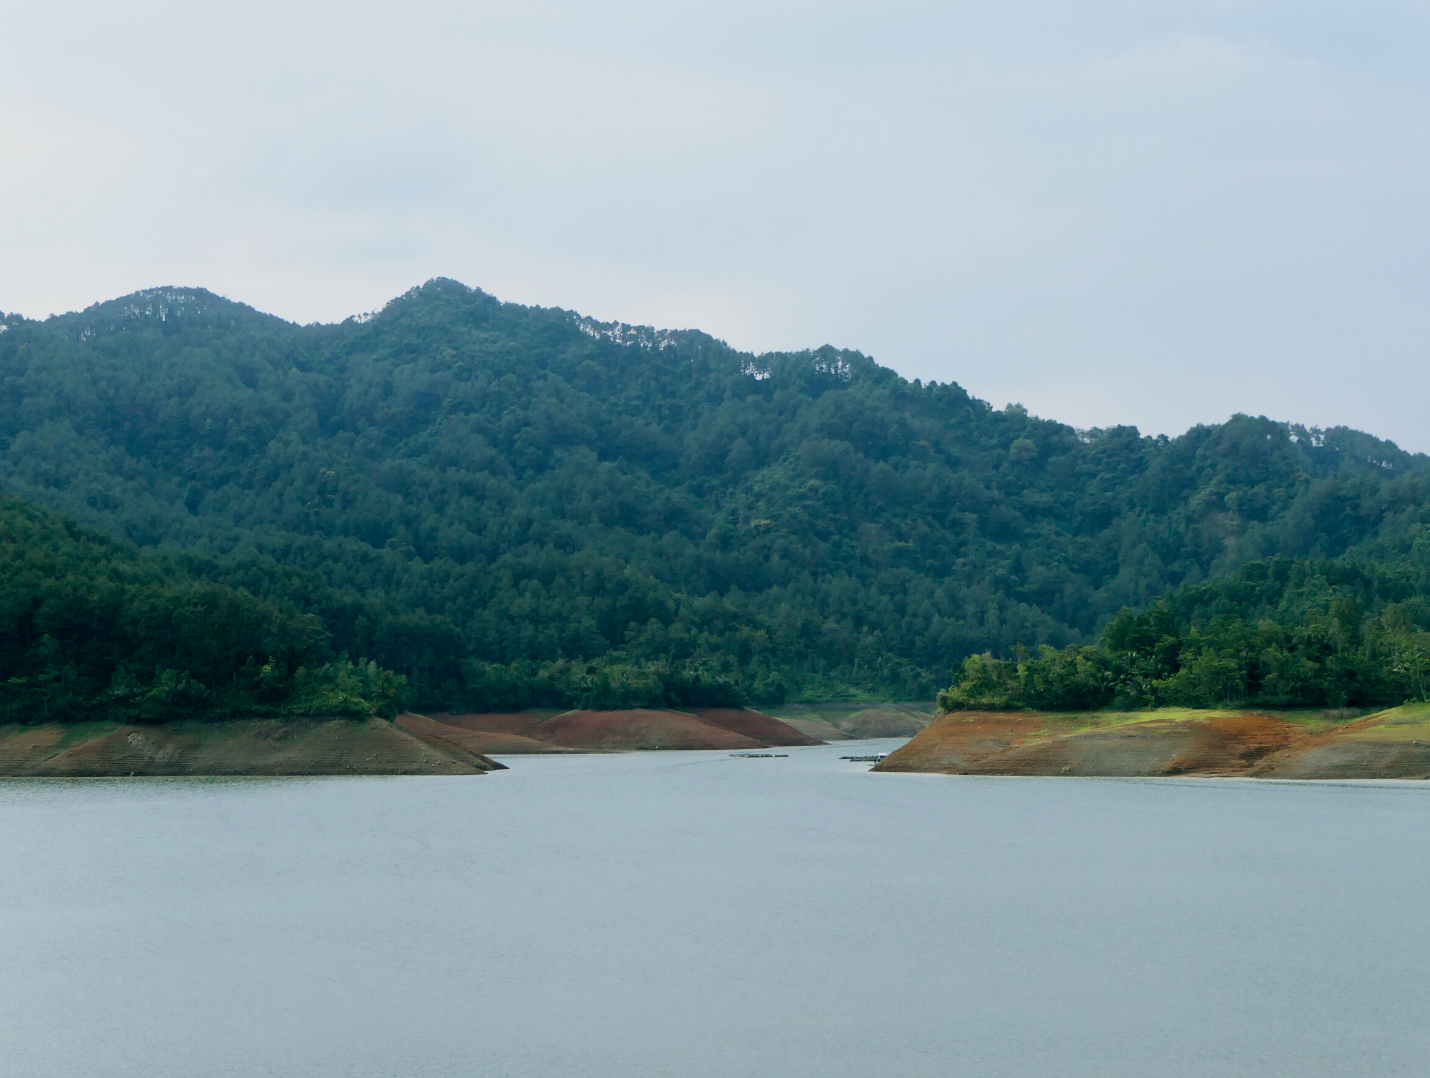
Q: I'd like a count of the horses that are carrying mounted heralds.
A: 0